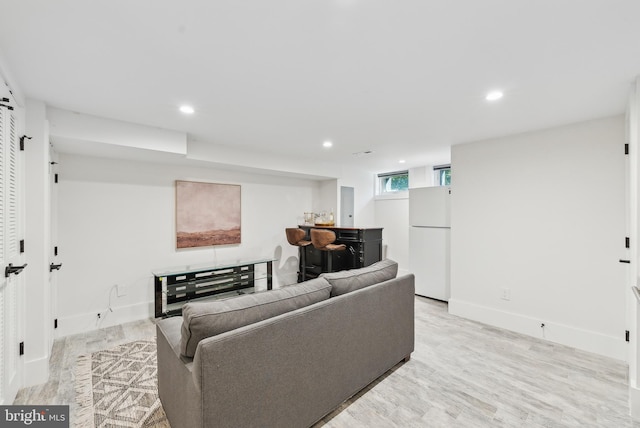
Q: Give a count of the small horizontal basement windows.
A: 2